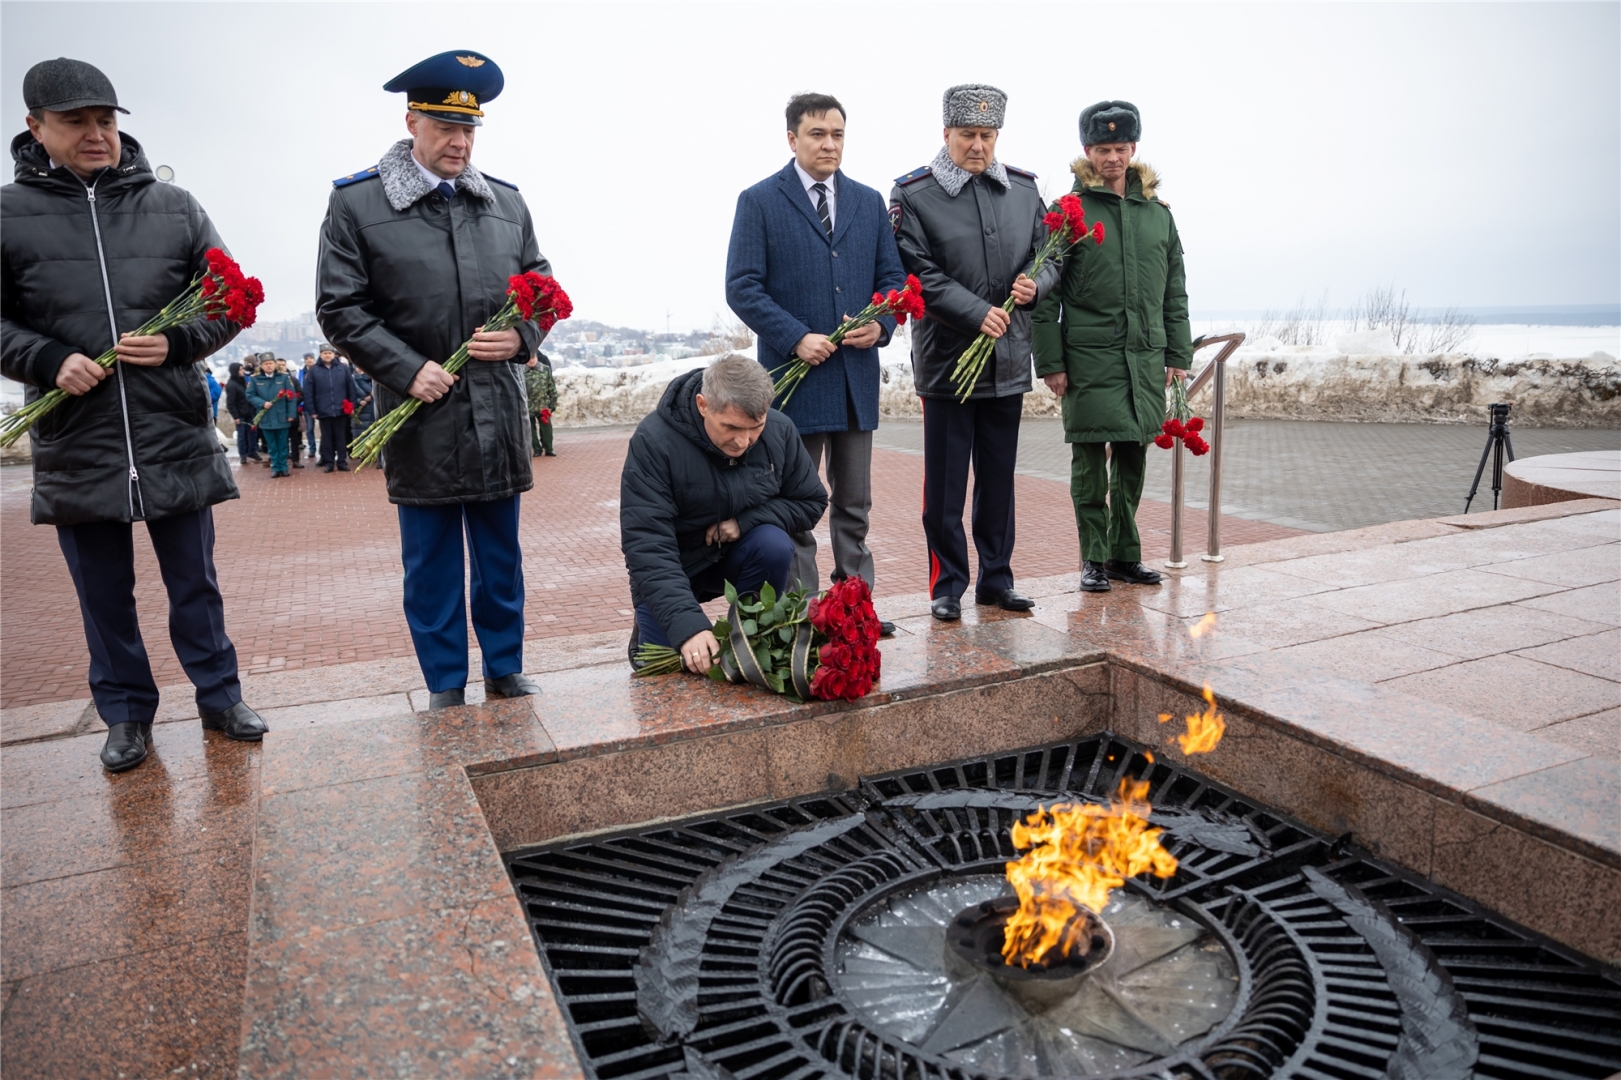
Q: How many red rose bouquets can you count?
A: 1